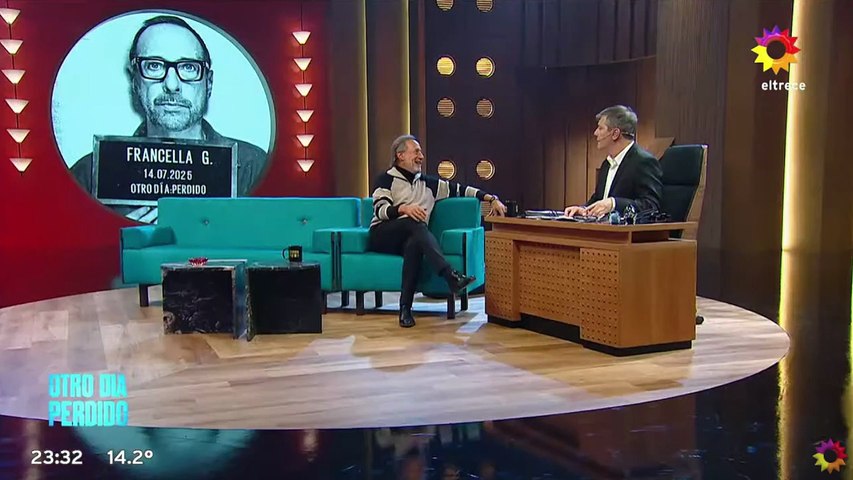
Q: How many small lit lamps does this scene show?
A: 12